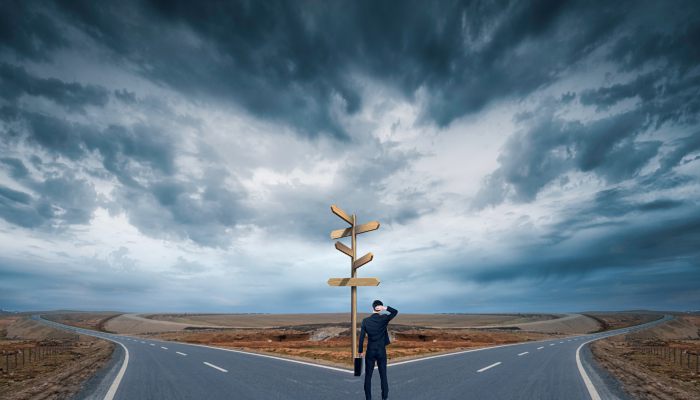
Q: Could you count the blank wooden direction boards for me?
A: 5